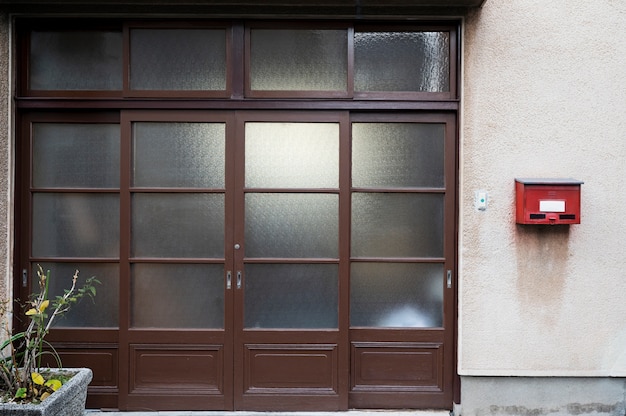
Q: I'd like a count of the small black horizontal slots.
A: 2